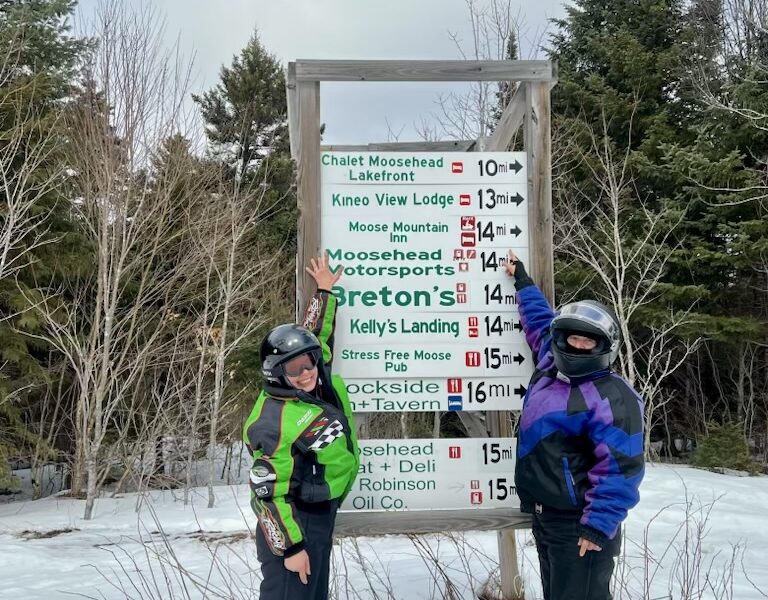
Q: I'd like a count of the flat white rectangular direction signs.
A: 10